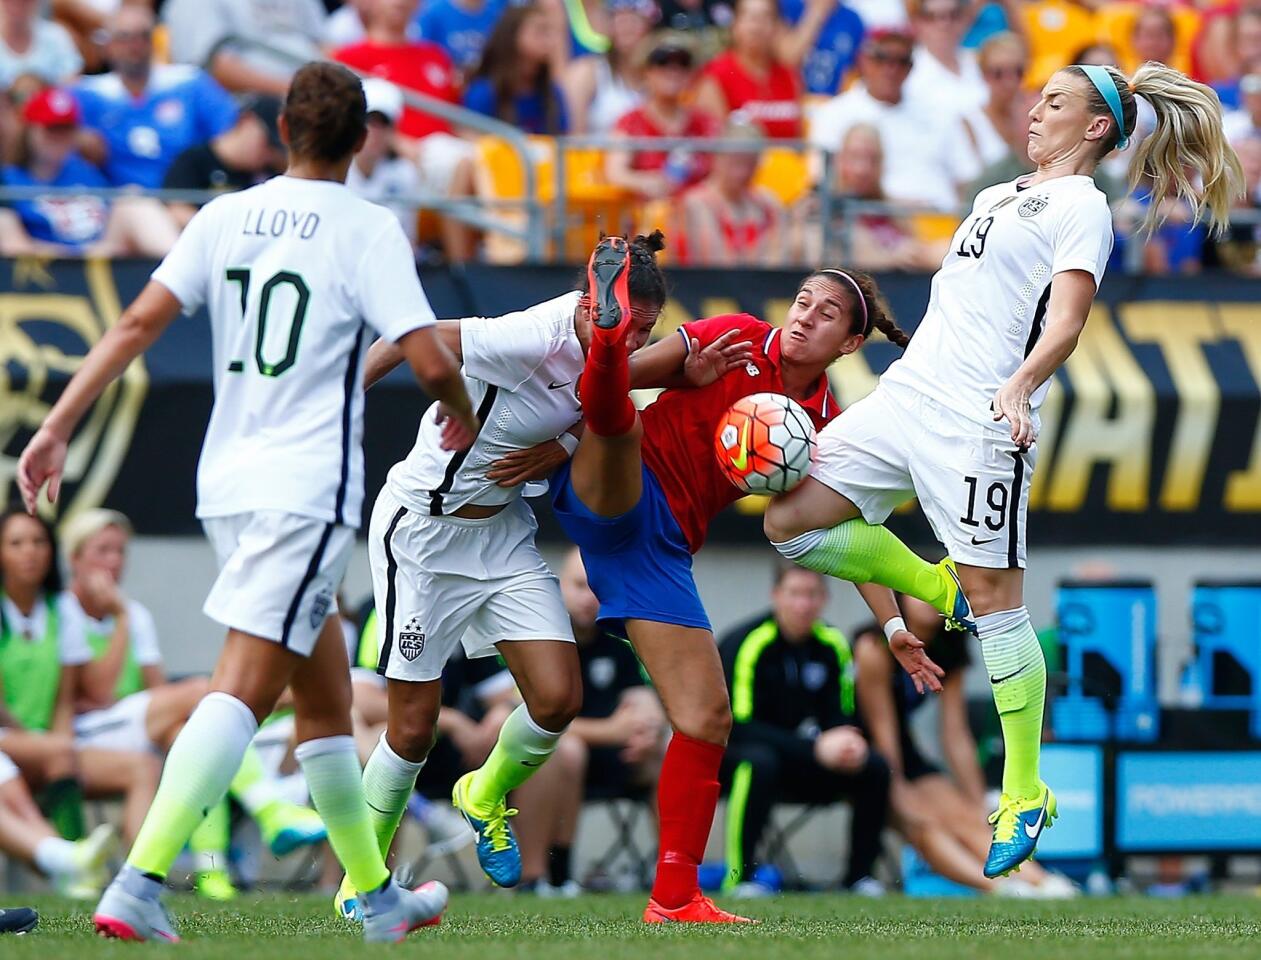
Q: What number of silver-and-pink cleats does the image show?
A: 2